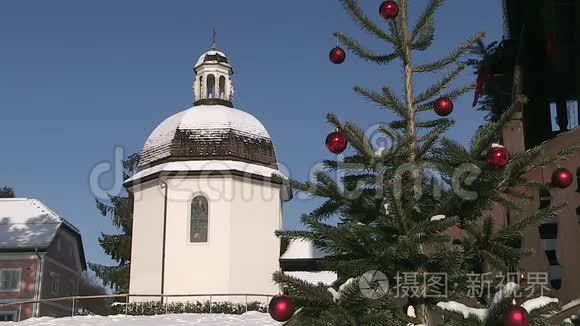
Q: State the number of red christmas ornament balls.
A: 8